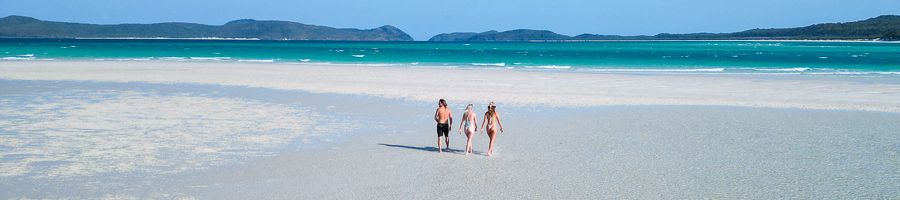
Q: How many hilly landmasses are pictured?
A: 2